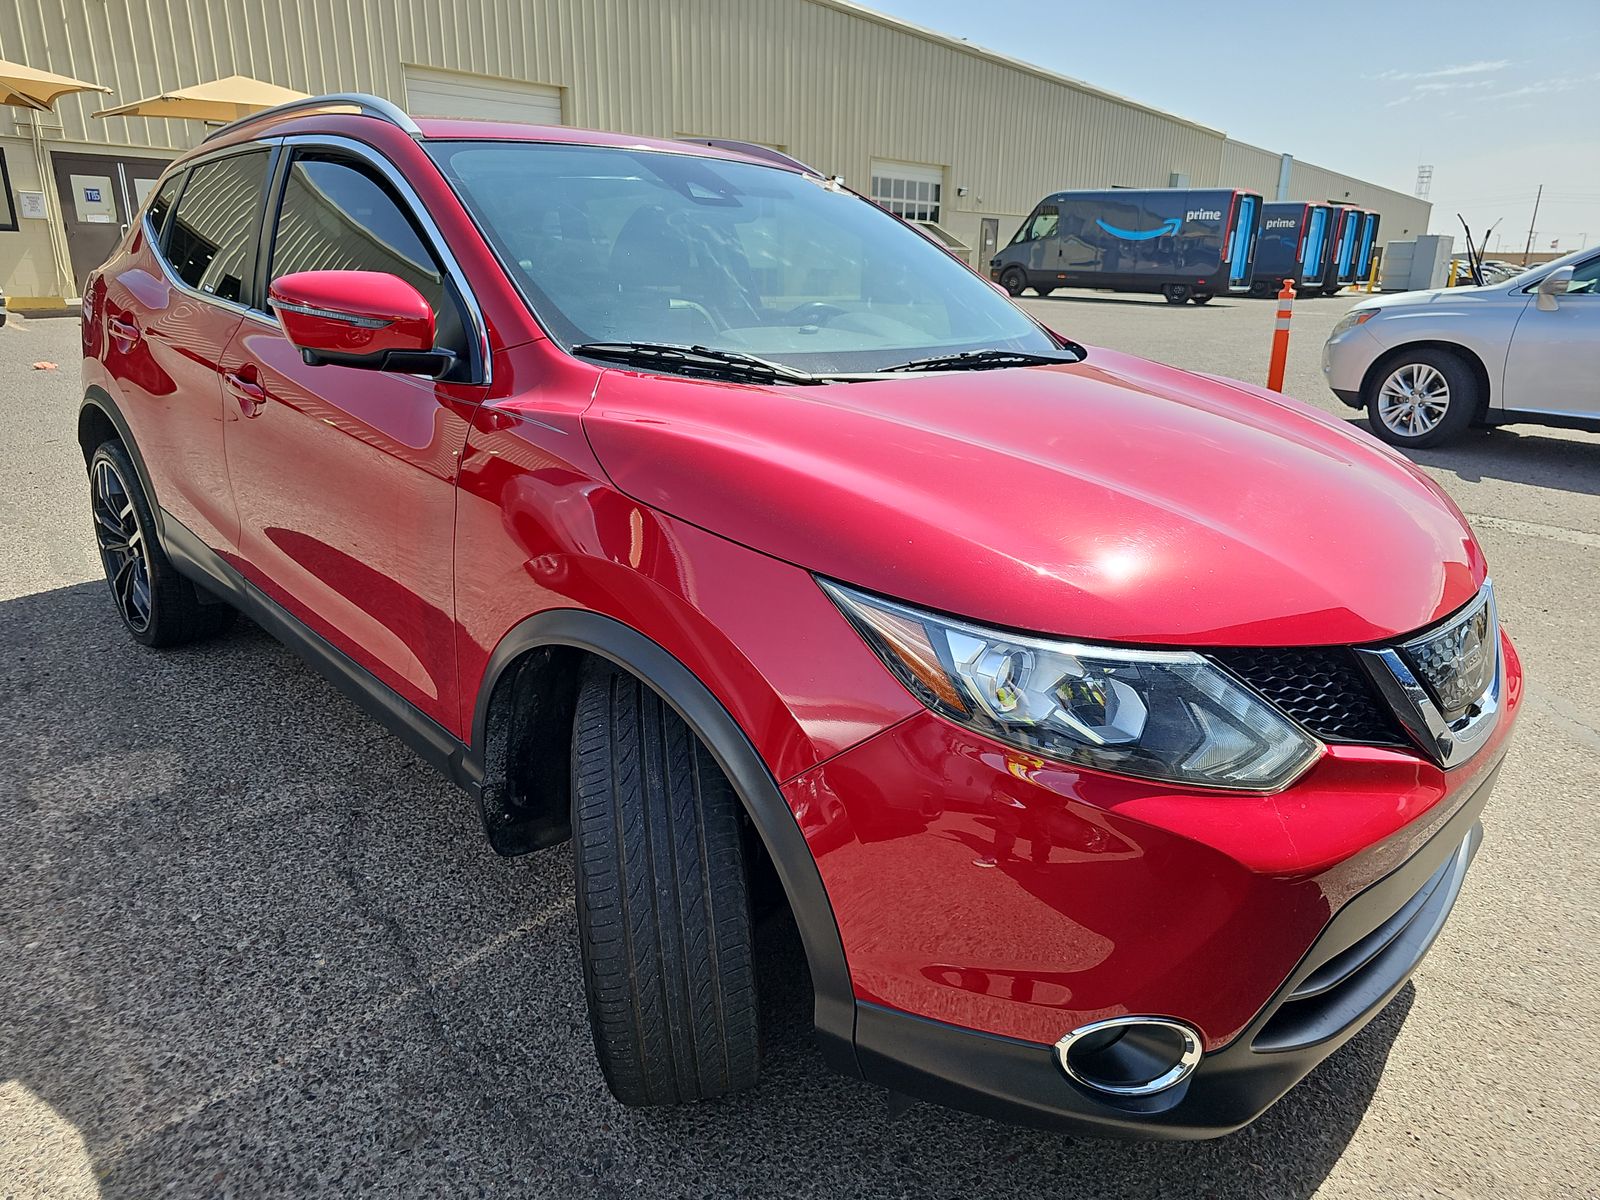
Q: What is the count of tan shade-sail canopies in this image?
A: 2